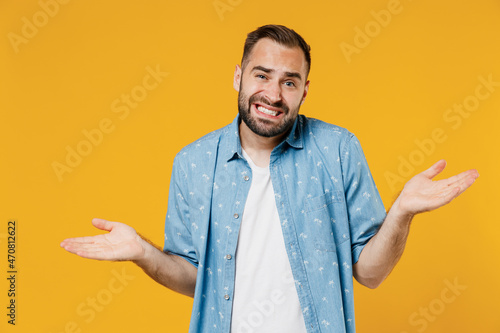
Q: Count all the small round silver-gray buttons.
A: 4